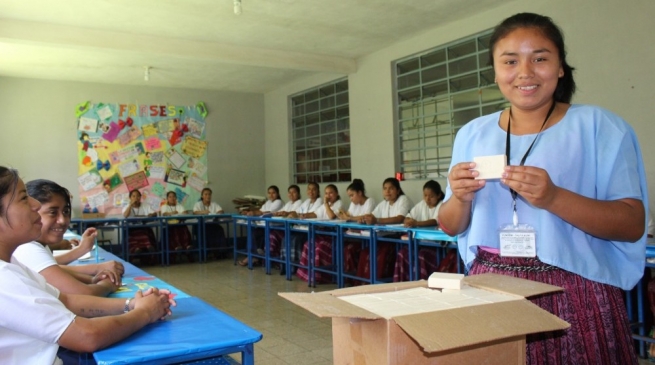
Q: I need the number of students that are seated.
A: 12